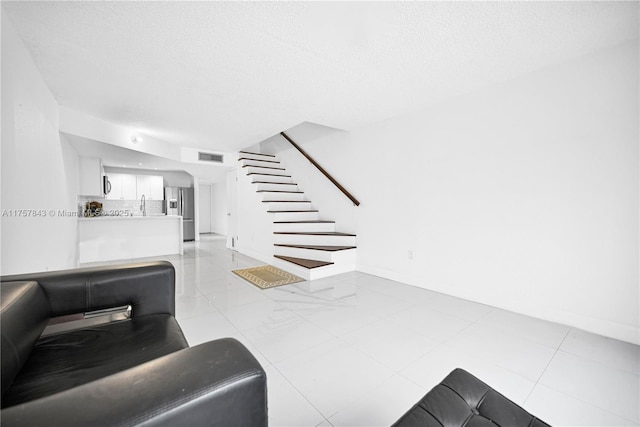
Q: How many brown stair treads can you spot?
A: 12